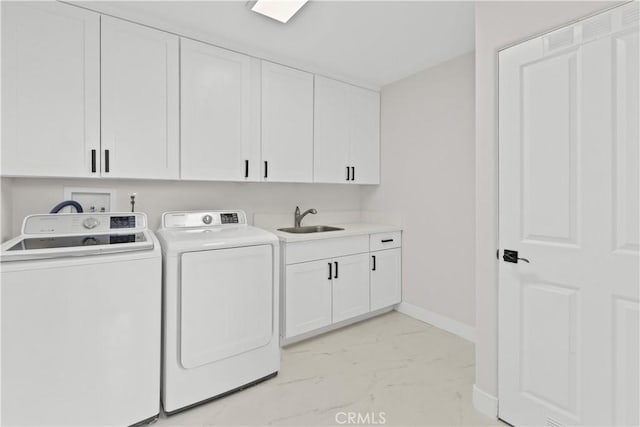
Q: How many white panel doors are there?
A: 1